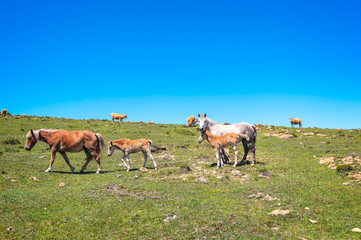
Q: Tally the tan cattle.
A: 4